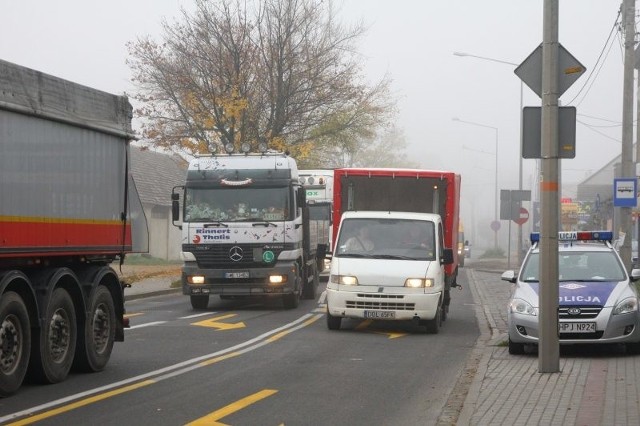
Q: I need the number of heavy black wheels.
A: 3